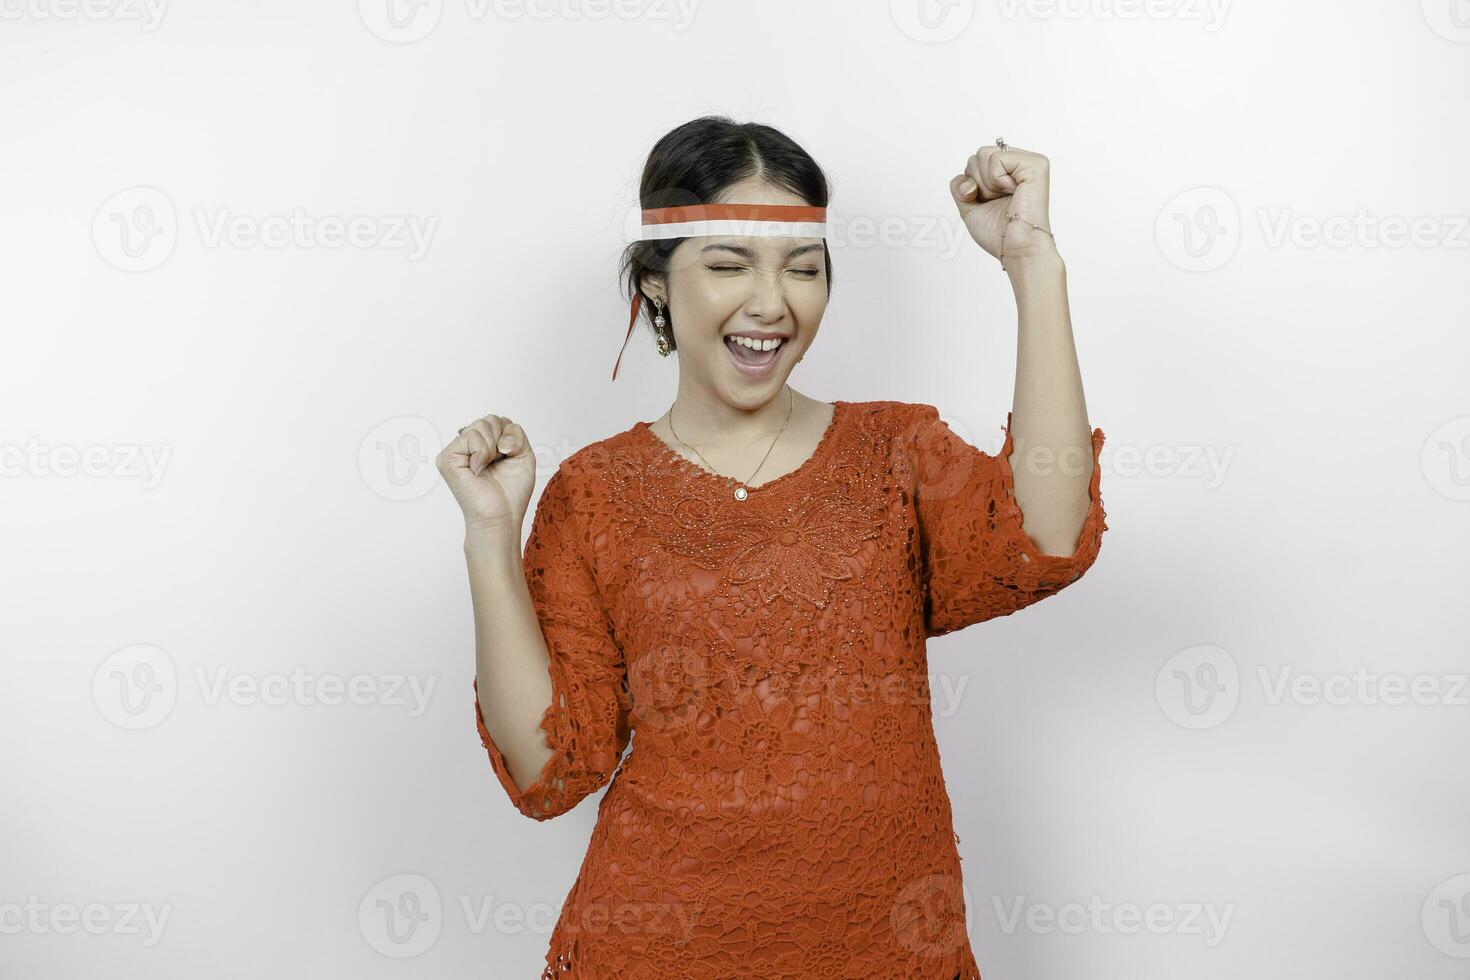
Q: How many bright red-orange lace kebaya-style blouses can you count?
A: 1